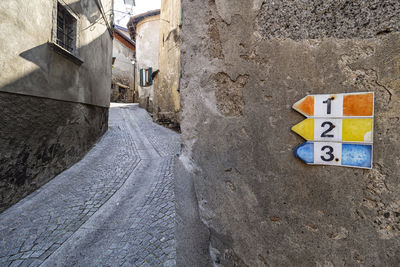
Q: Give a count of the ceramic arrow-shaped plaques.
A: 3